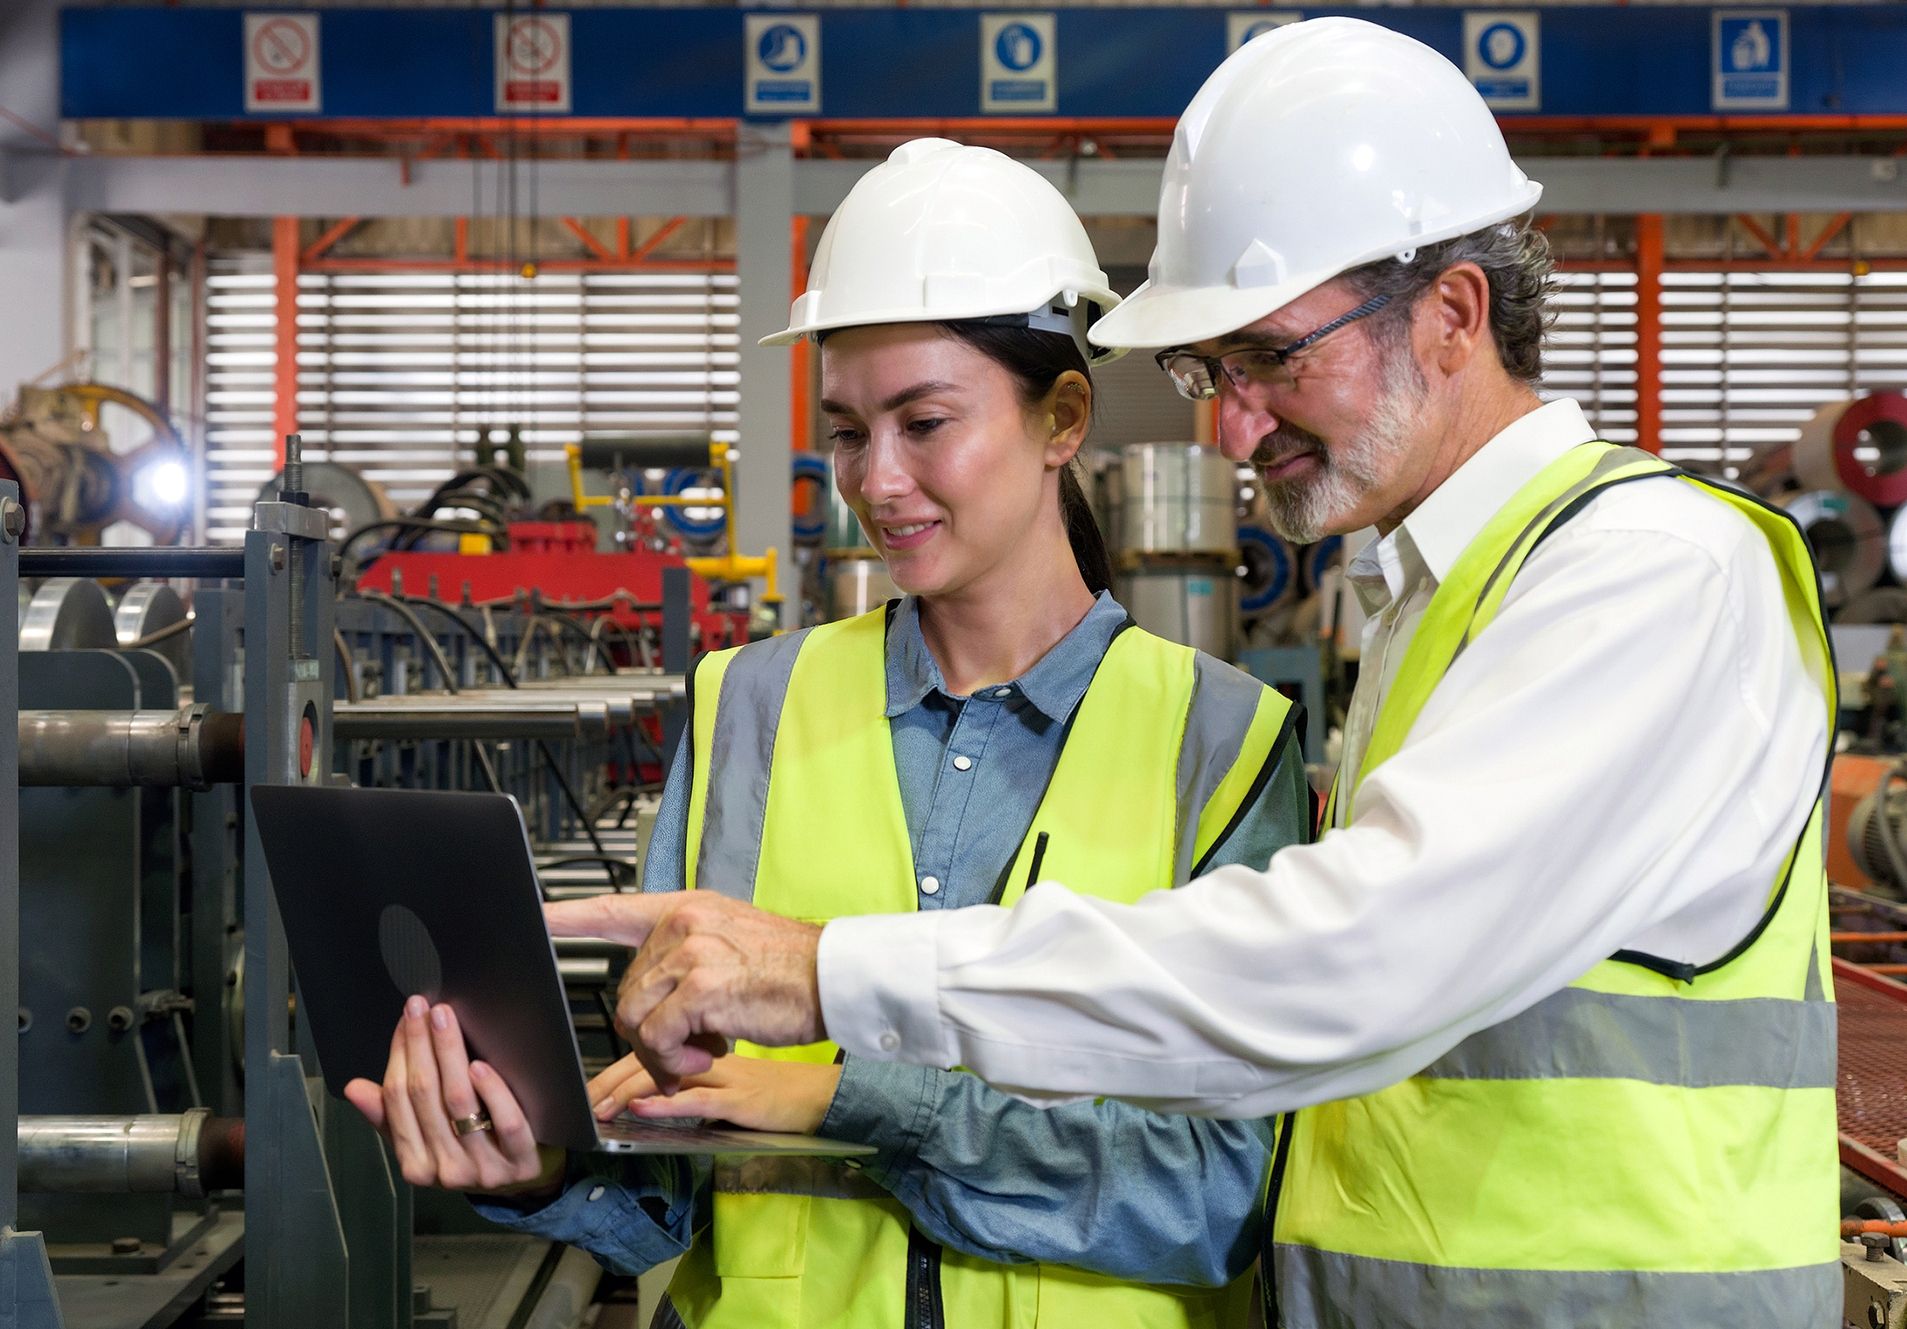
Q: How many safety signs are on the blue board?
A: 7